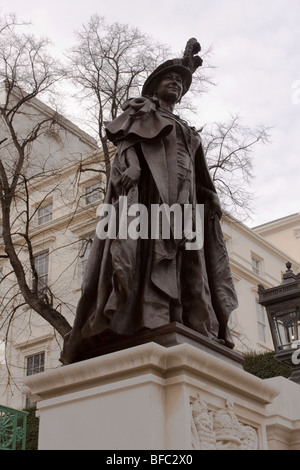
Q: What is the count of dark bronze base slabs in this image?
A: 1